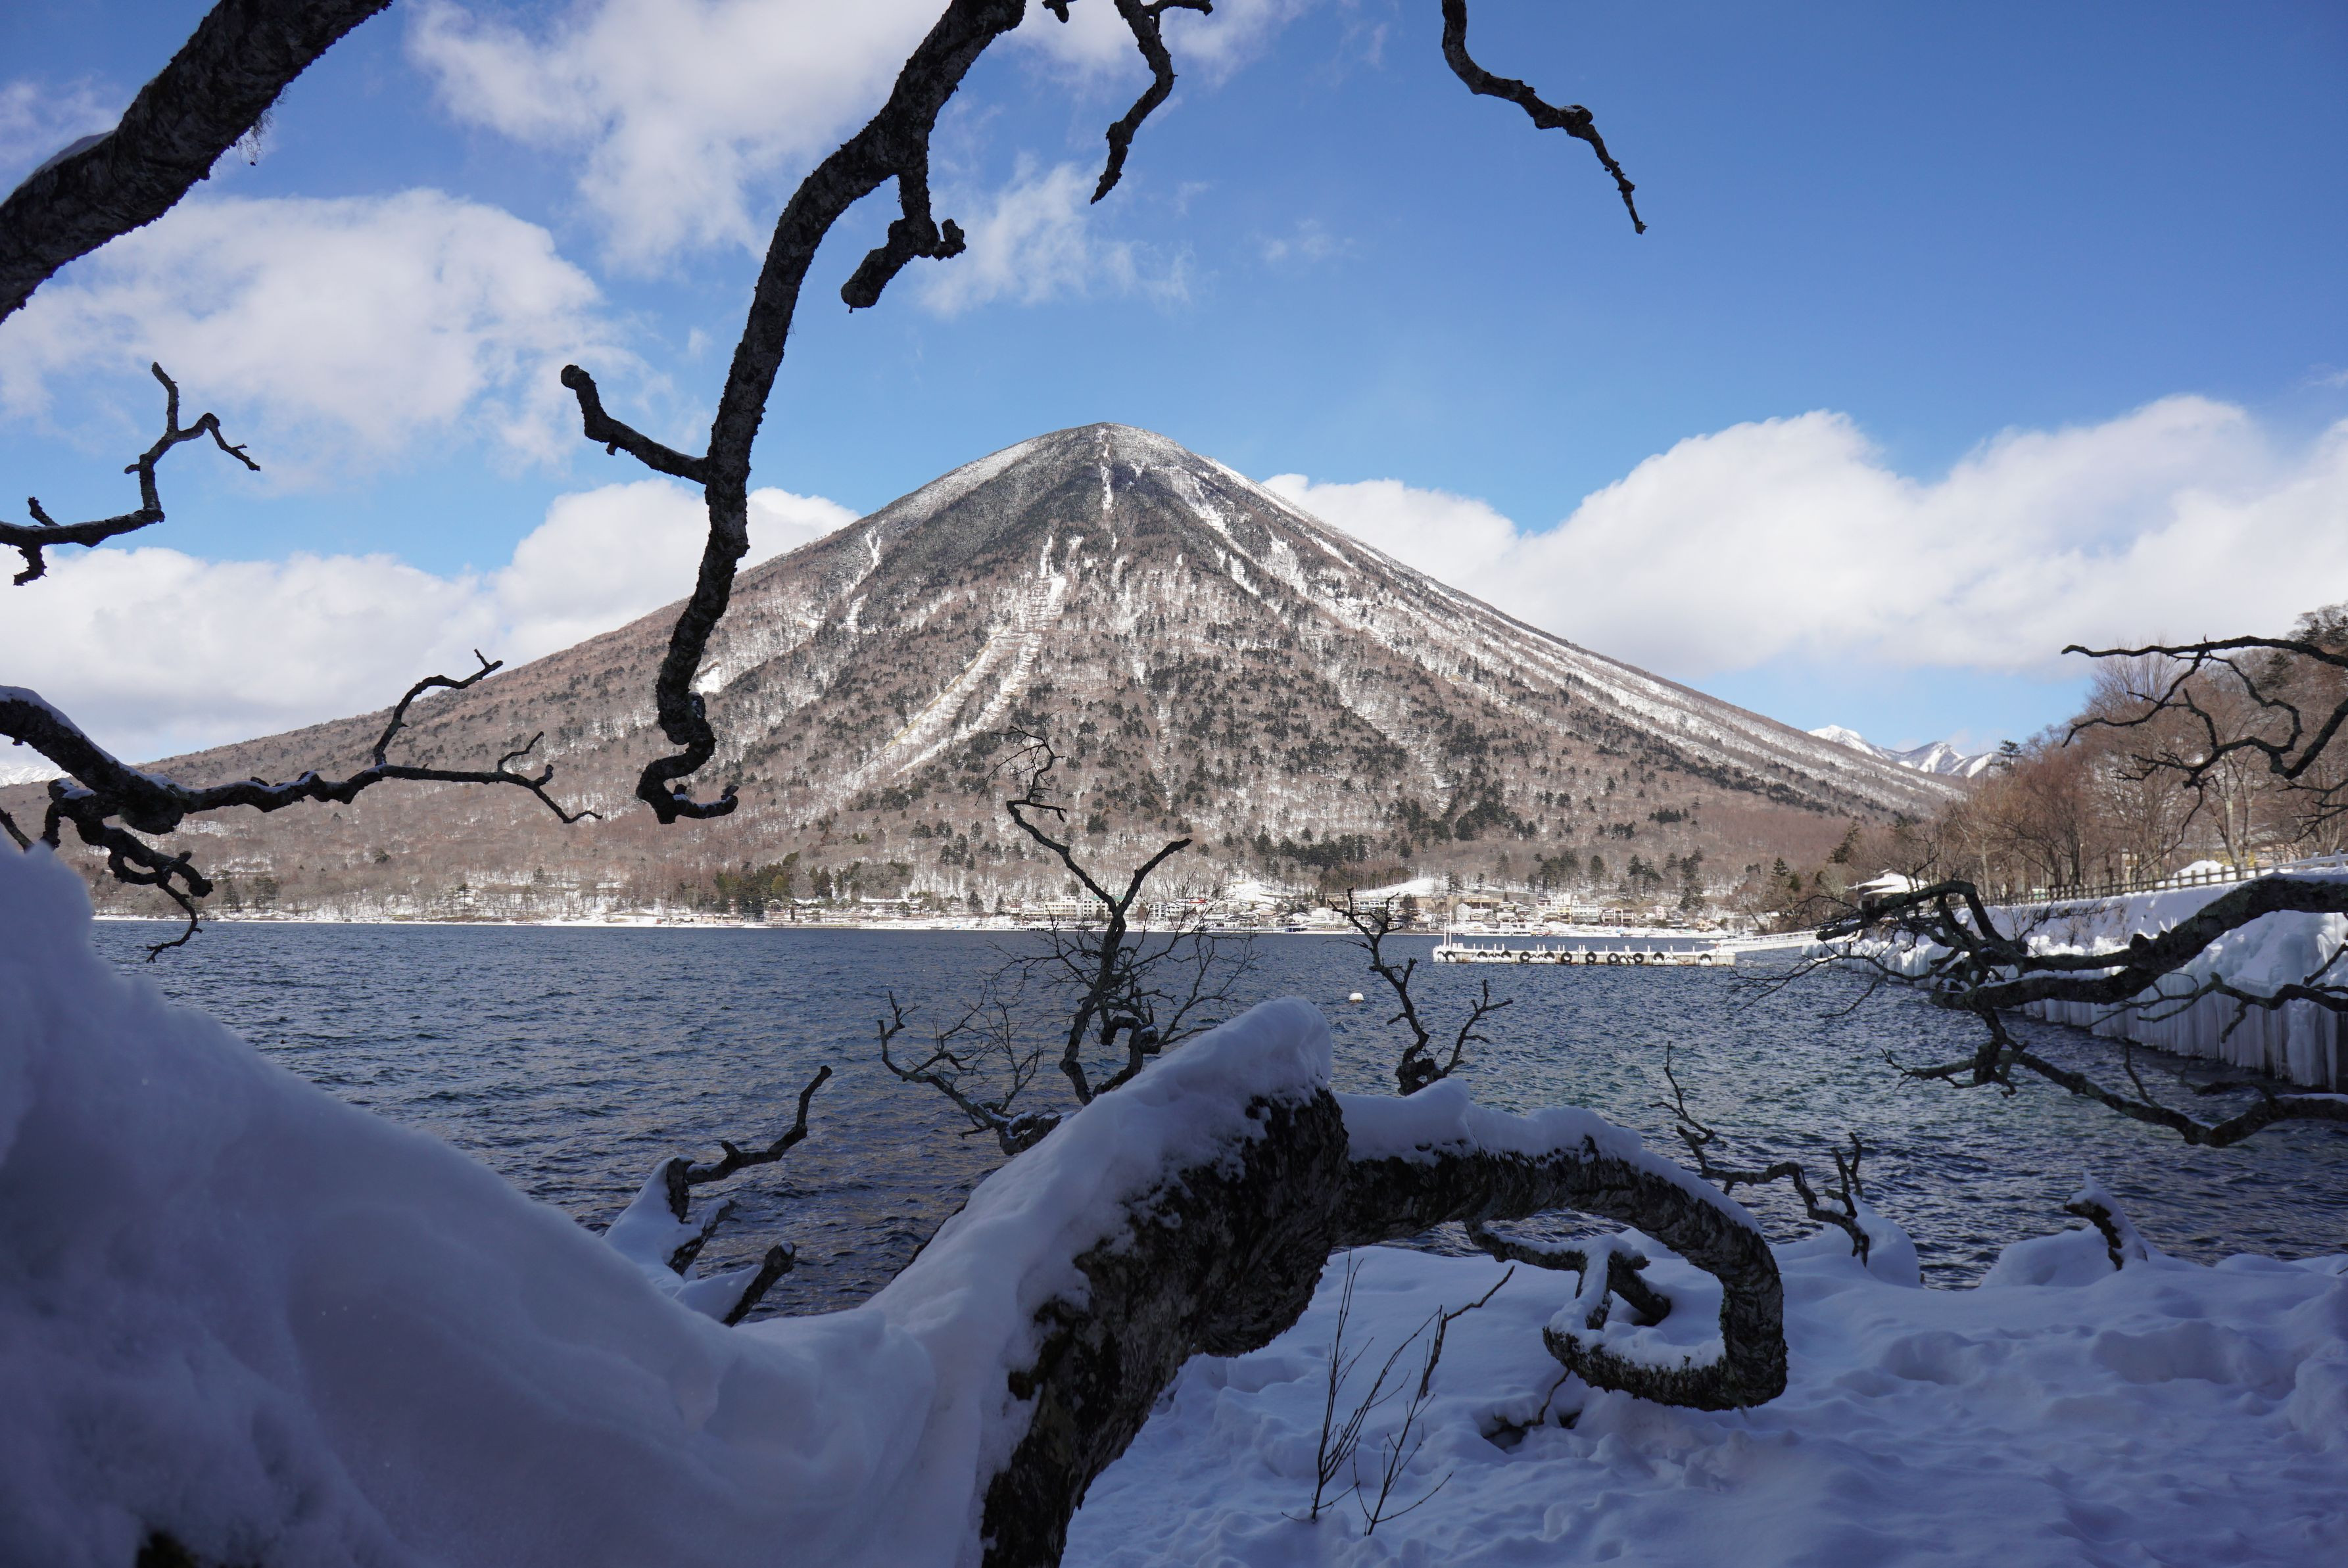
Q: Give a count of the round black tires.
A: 11